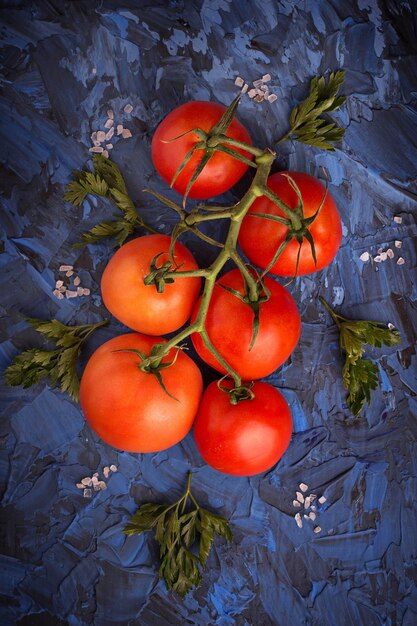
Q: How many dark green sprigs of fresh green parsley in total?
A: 5